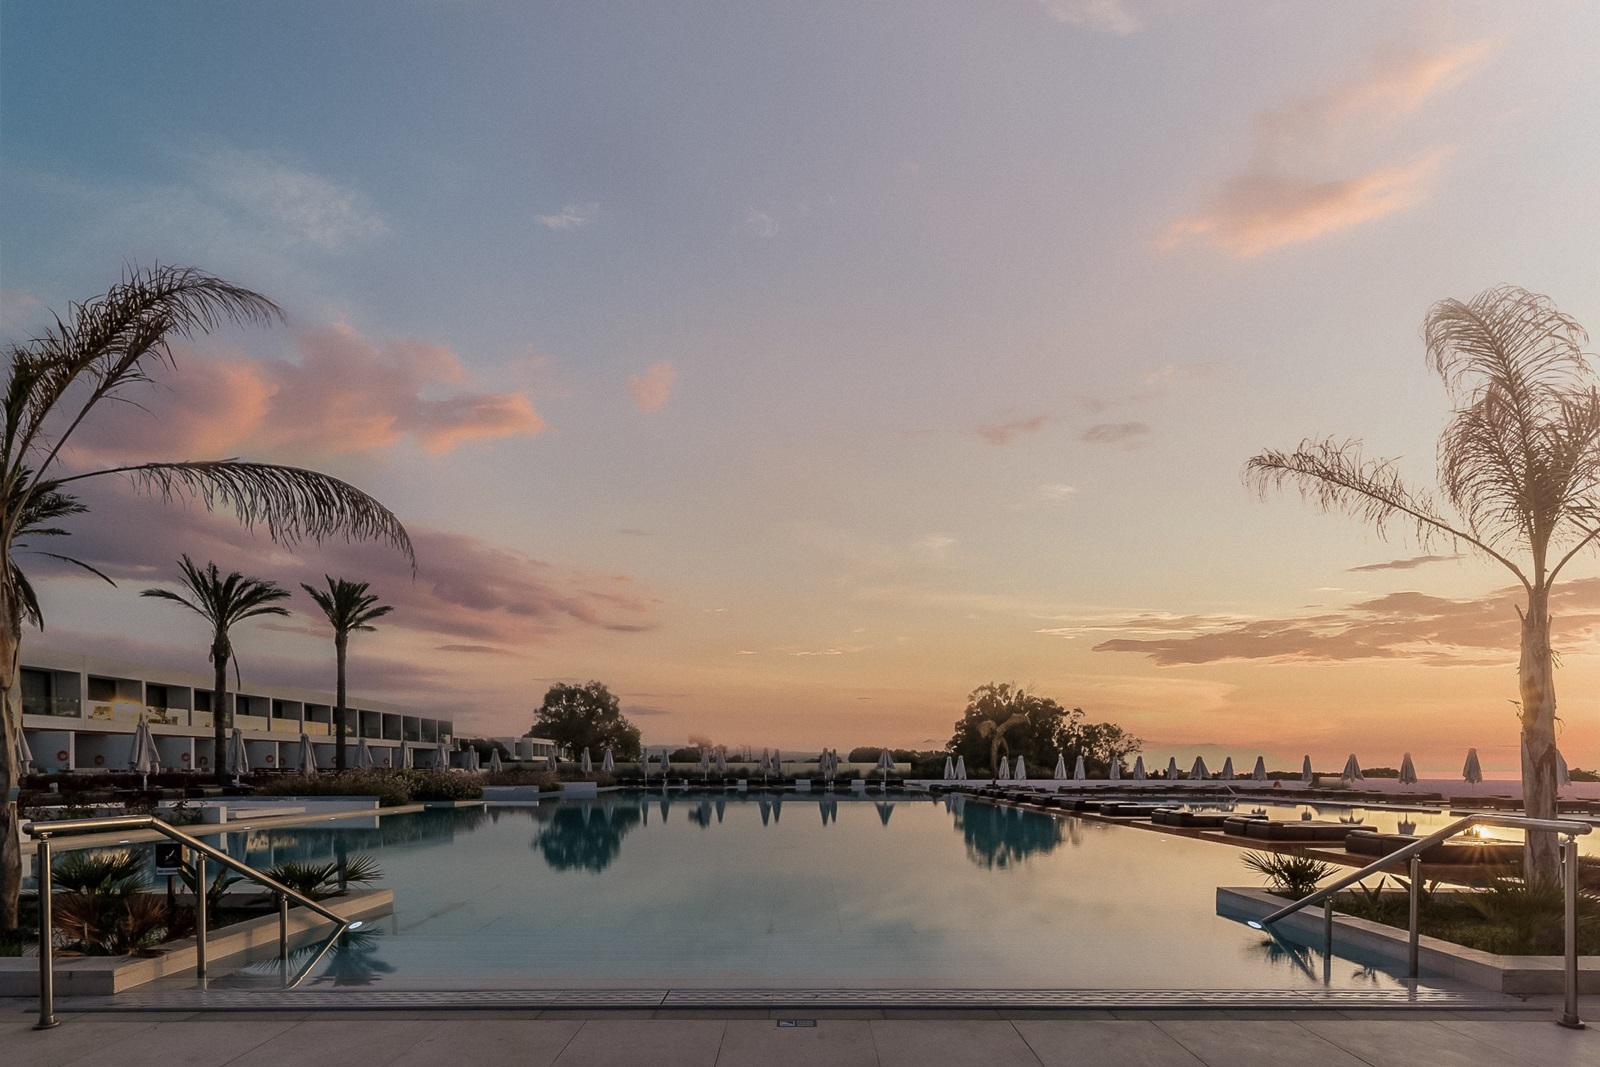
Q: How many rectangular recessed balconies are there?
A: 13